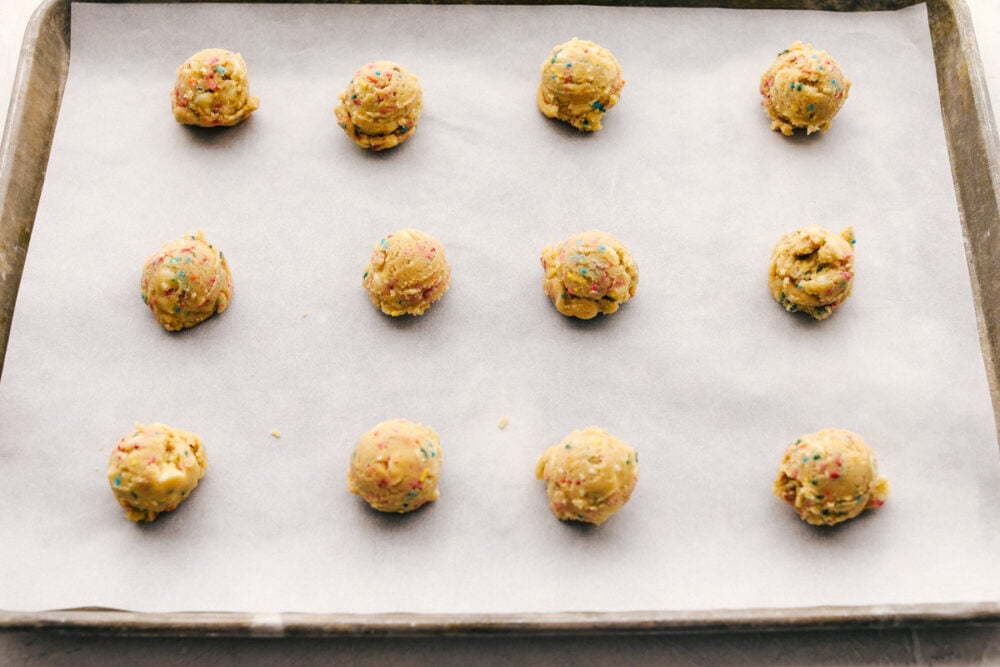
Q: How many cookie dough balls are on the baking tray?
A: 12